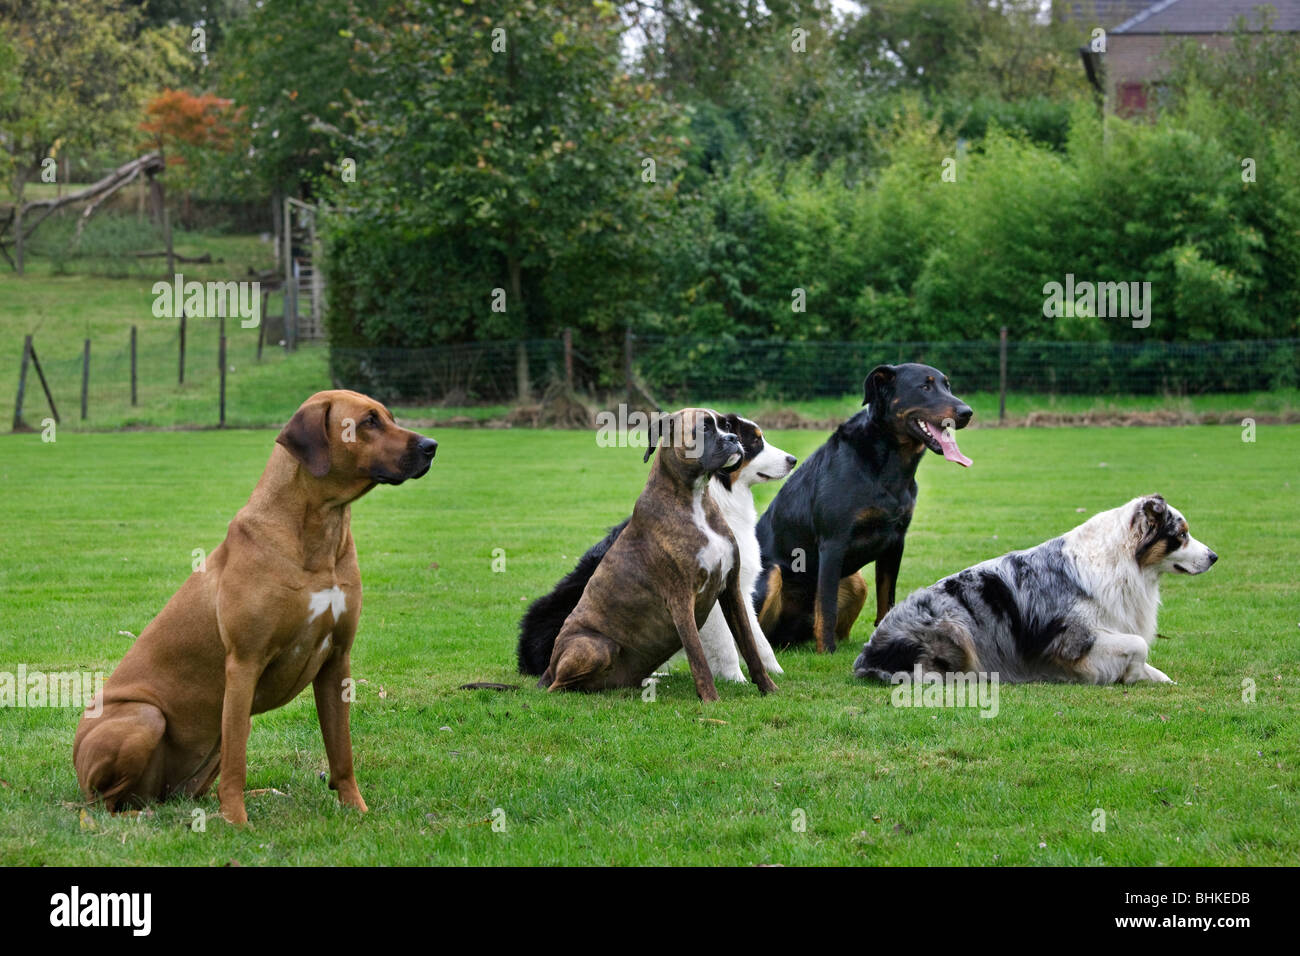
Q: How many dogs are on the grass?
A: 5